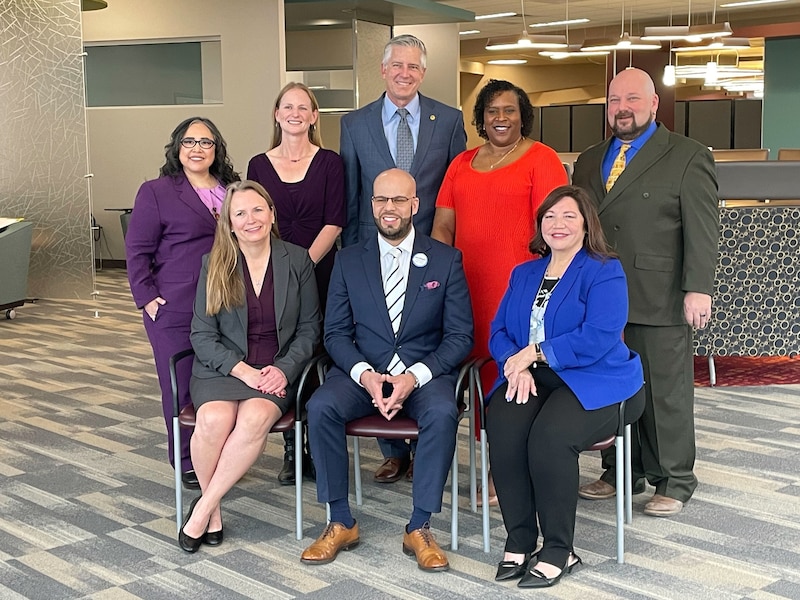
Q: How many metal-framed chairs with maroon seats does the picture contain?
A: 3